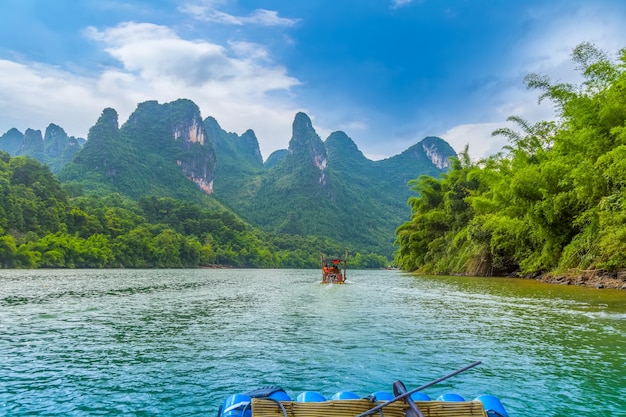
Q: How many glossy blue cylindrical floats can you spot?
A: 8